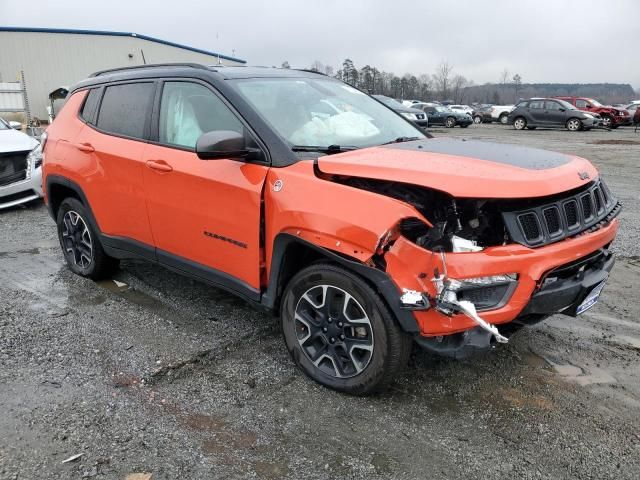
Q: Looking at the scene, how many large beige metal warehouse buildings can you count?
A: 1